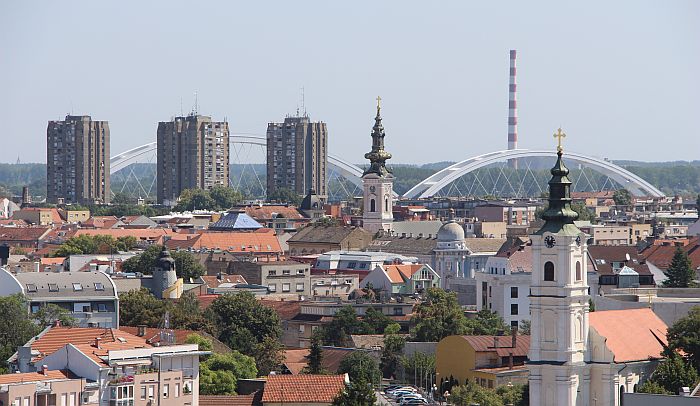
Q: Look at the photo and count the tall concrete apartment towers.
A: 3